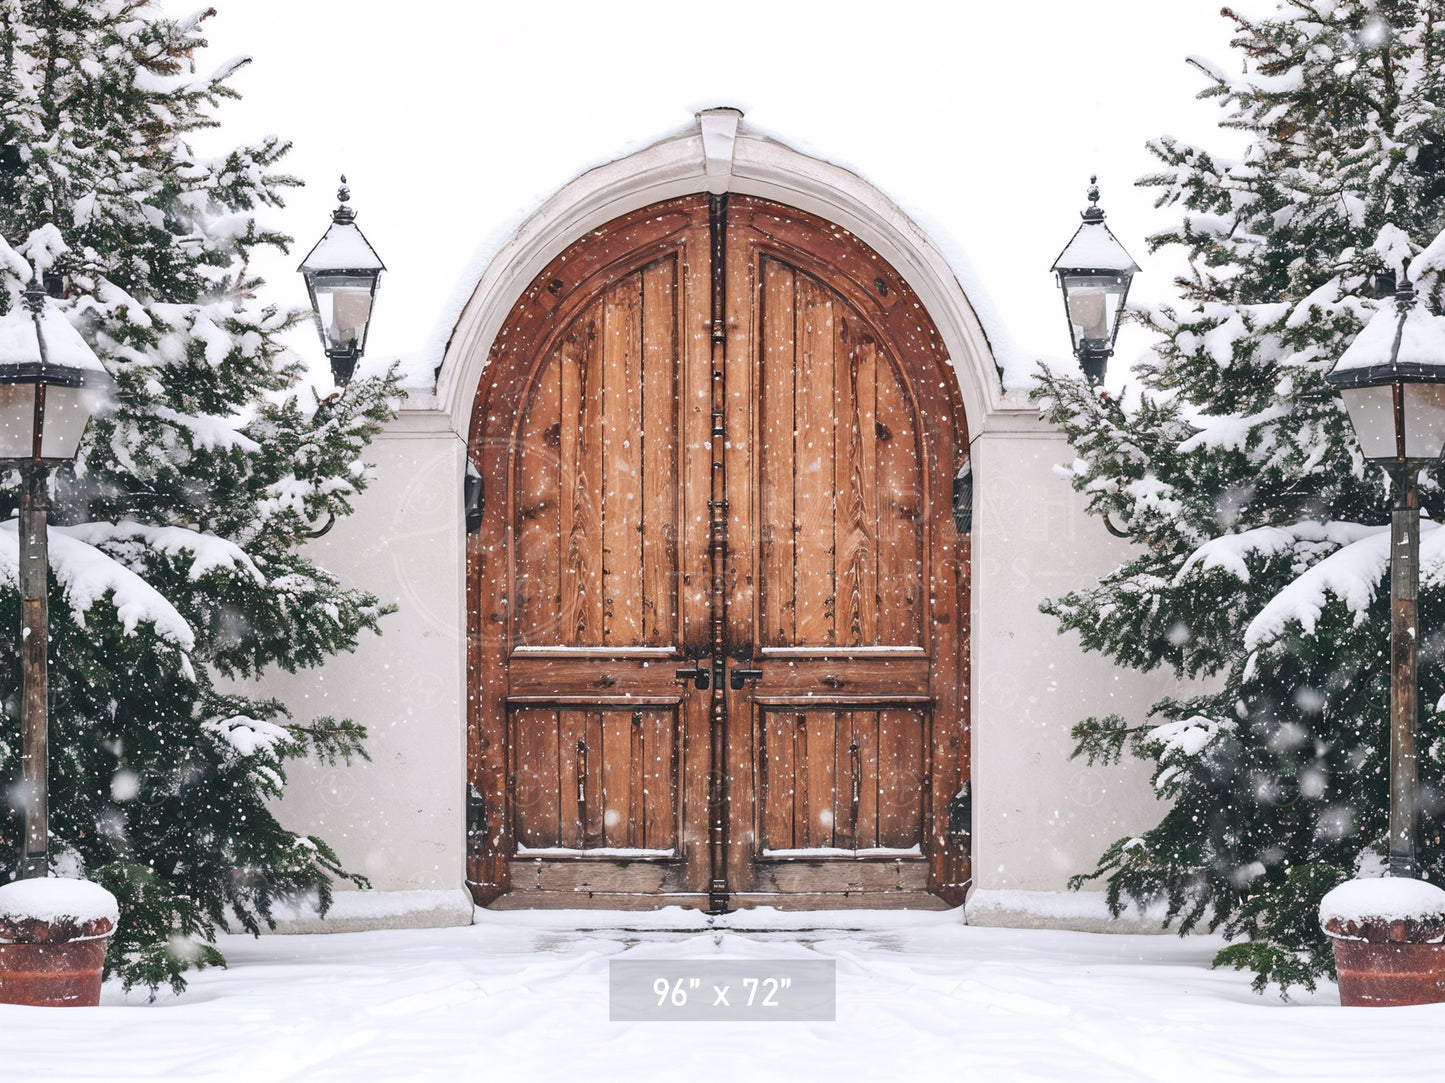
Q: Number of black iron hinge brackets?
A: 4